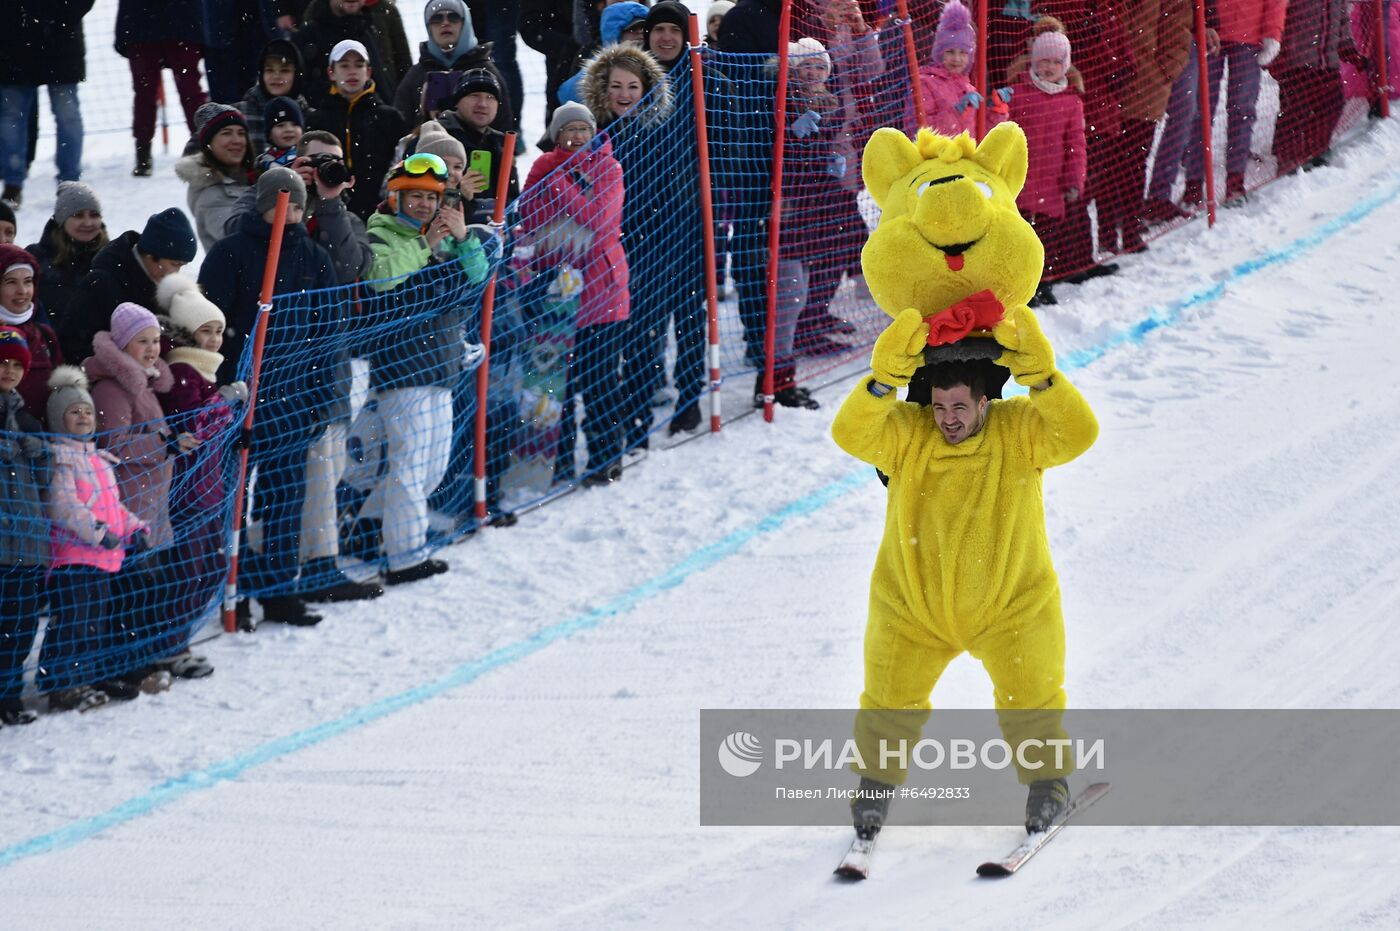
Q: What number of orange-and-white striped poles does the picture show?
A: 3